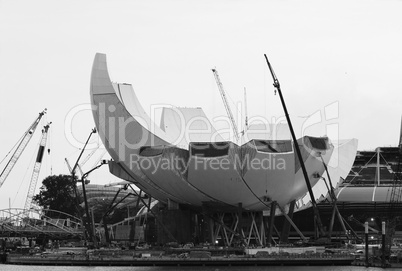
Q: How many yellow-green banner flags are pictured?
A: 0